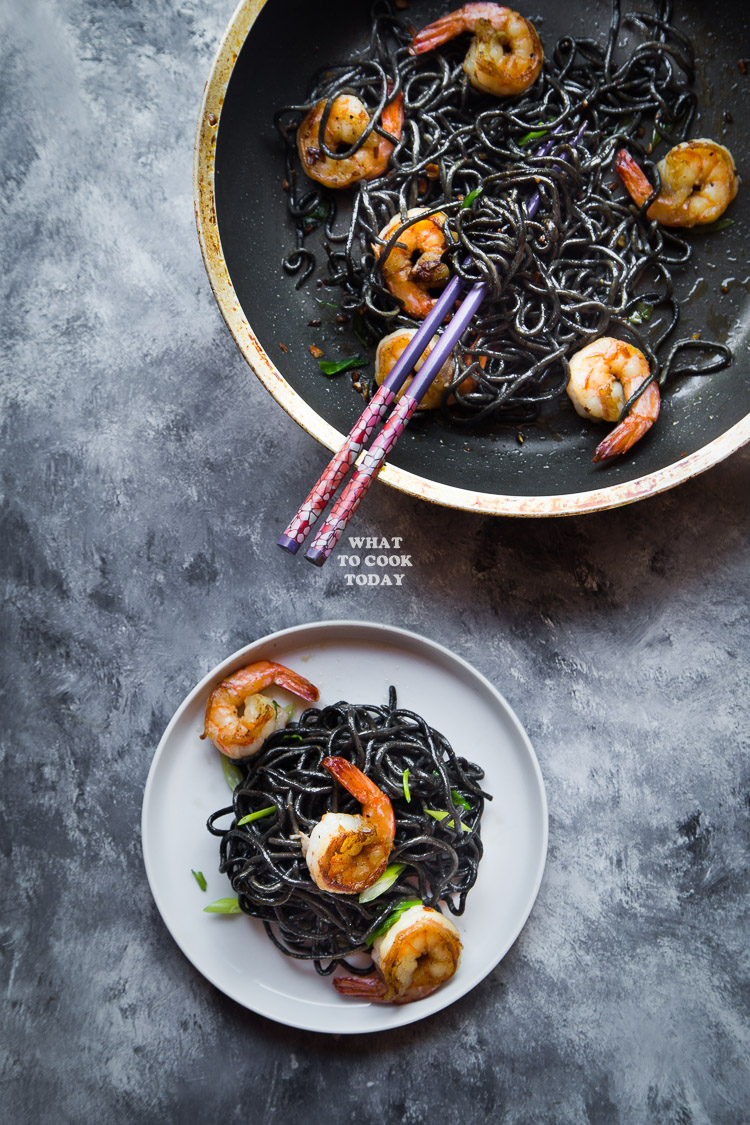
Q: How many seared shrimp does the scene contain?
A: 9